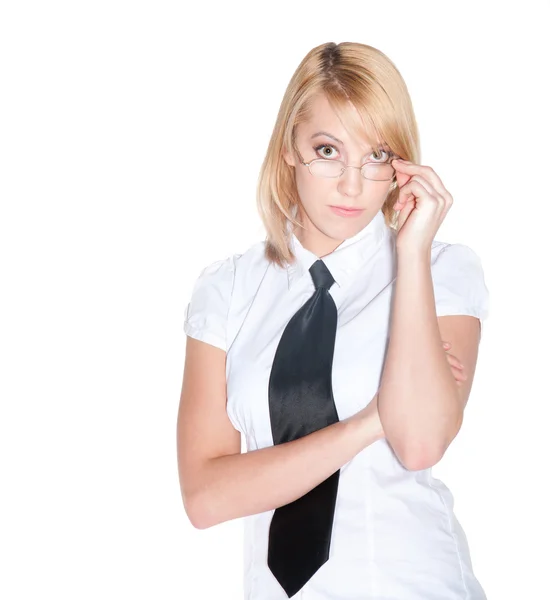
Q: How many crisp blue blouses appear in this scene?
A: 0